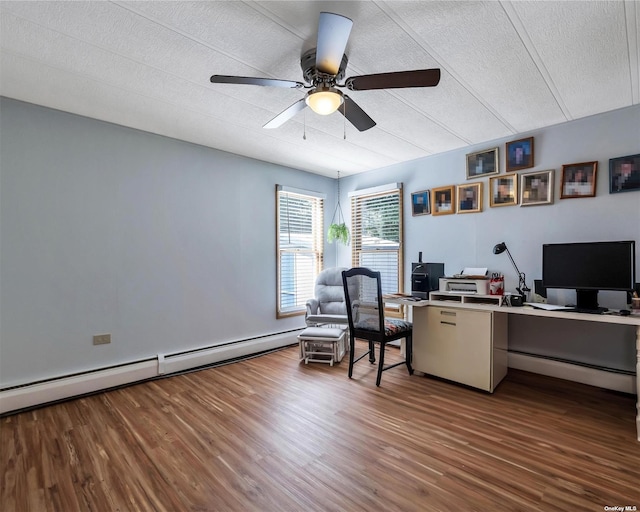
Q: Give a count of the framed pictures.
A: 9